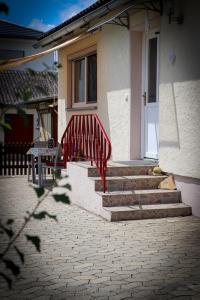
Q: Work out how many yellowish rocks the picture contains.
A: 2